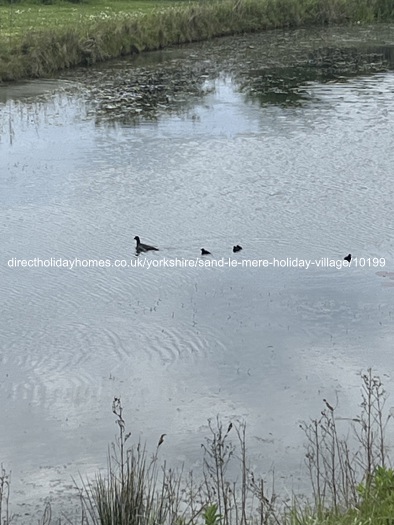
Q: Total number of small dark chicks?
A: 3